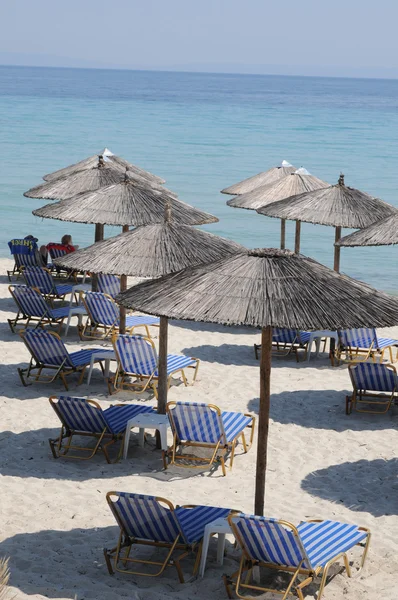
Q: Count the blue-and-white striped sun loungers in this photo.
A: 15